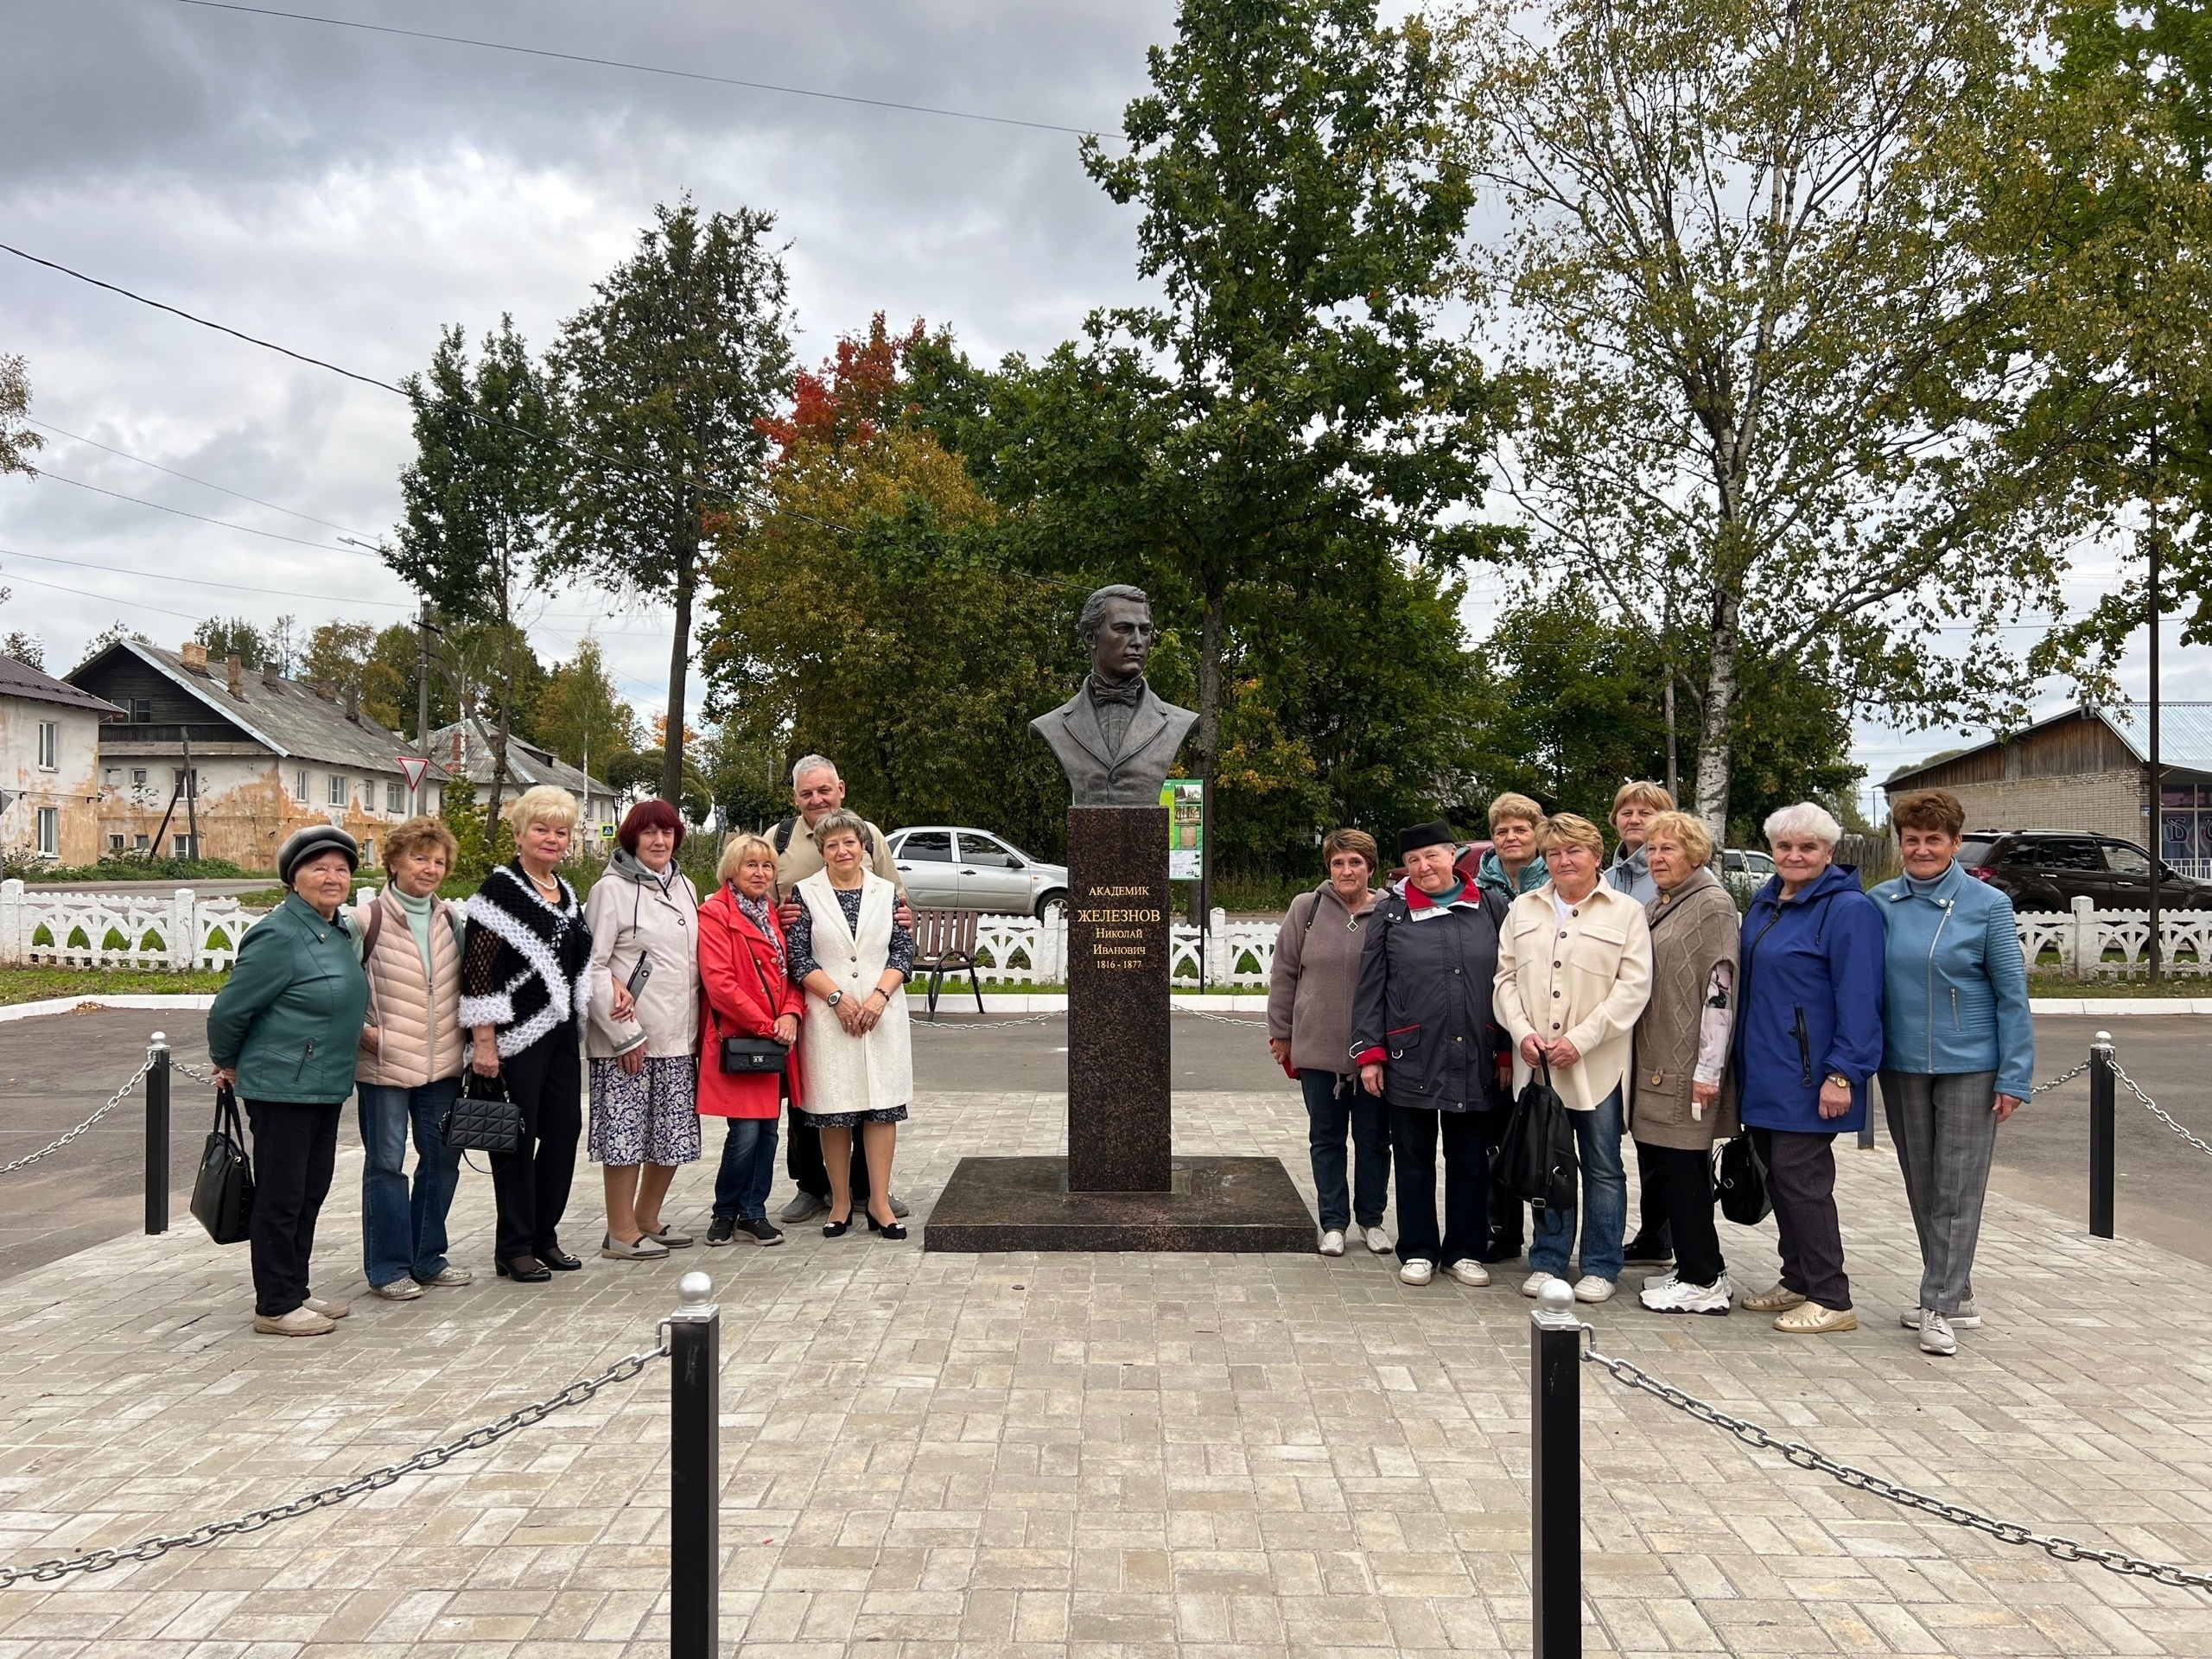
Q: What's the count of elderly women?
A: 14